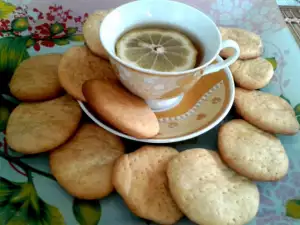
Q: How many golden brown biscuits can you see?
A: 12